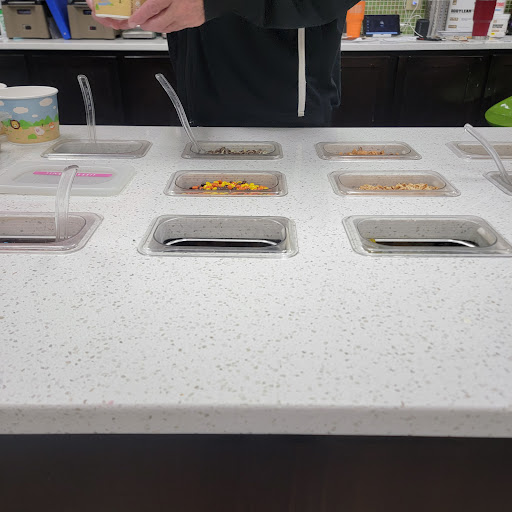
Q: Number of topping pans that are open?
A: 10